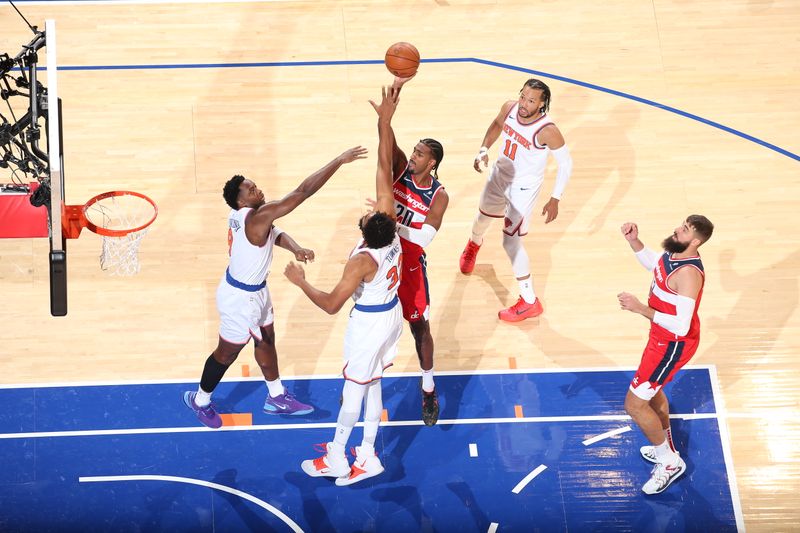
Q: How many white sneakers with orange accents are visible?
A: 2